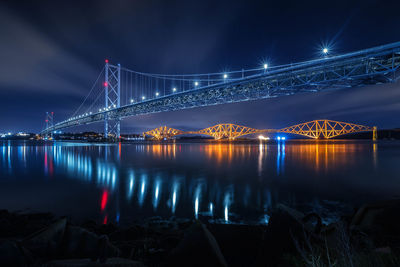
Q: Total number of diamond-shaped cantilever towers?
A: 3